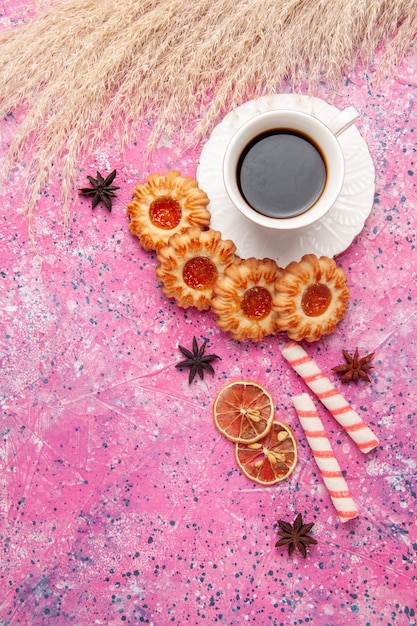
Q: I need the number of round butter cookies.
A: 4